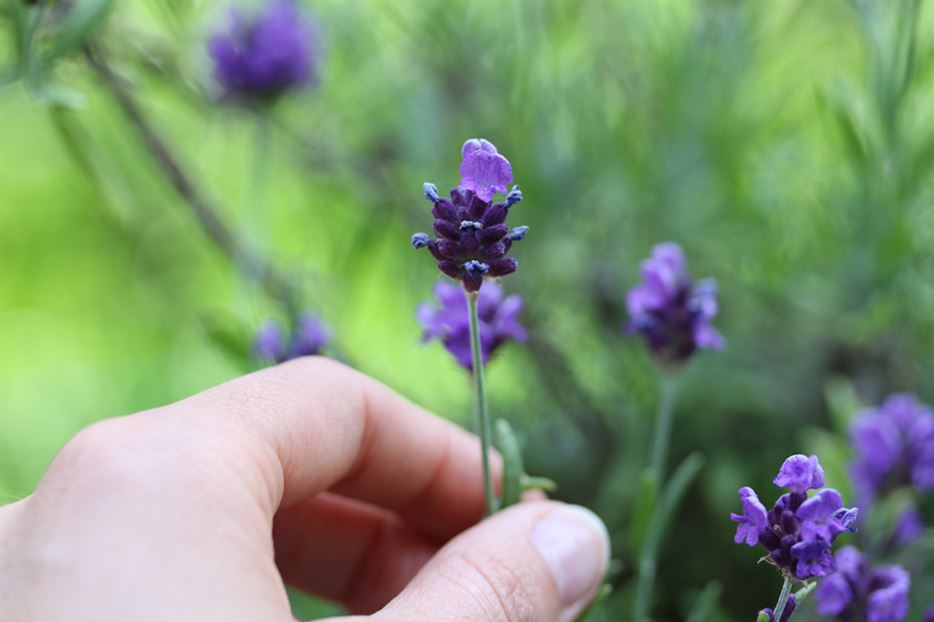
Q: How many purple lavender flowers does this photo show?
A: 8